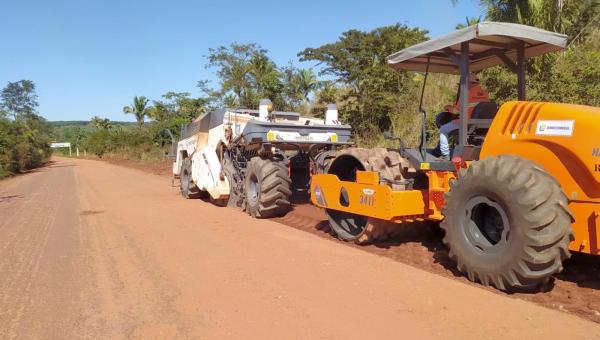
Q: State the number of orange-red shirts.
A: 1